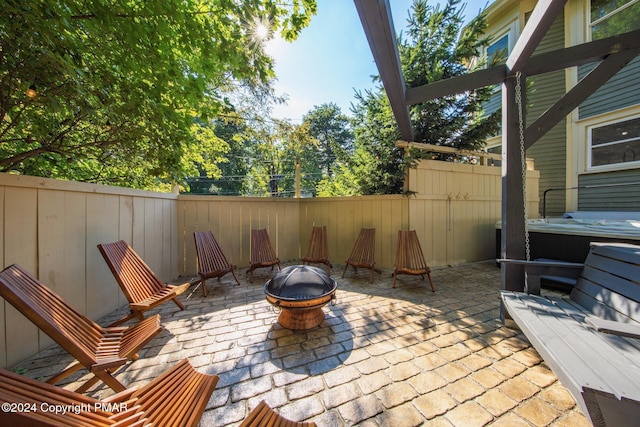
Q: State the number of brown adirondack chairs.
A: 9